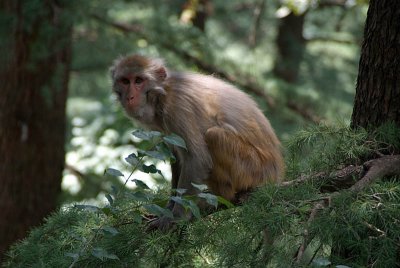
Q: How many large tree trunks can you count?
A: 2